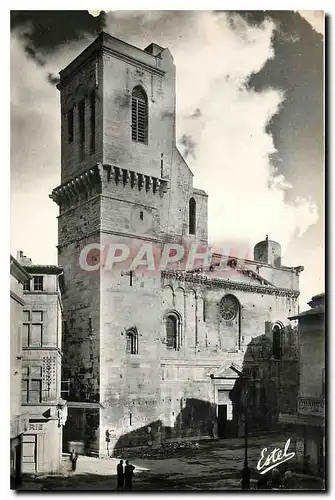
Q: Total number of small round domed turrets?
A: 1